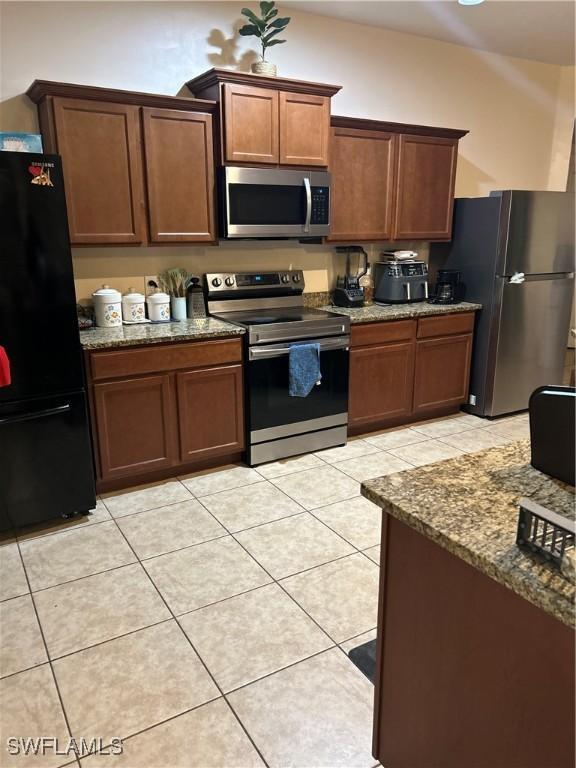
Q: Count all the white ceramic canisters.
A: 3